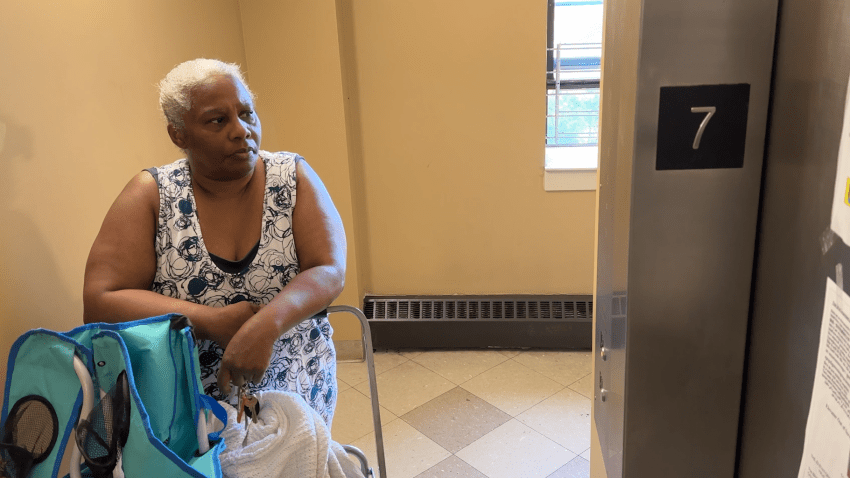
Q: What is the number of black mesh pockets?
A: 2